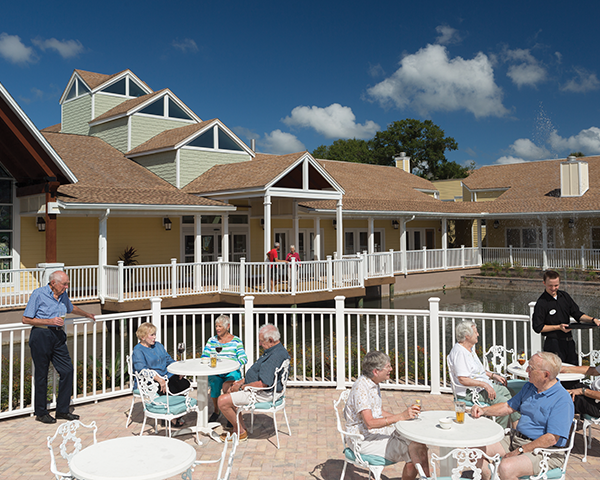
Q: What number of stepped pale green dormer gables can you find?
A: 3